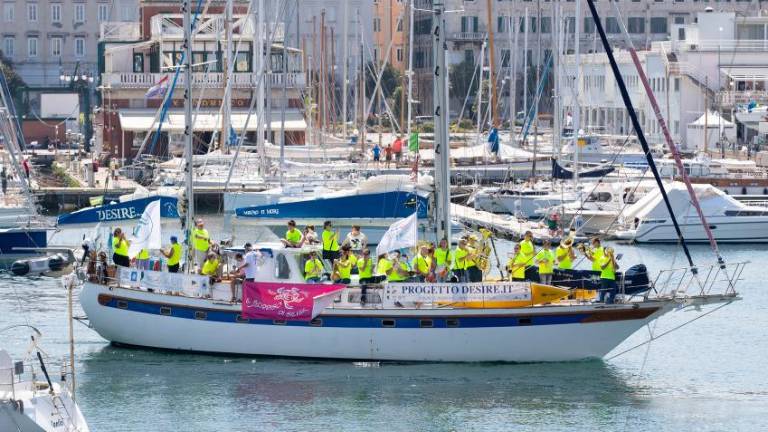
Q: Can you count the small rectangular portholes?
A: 10